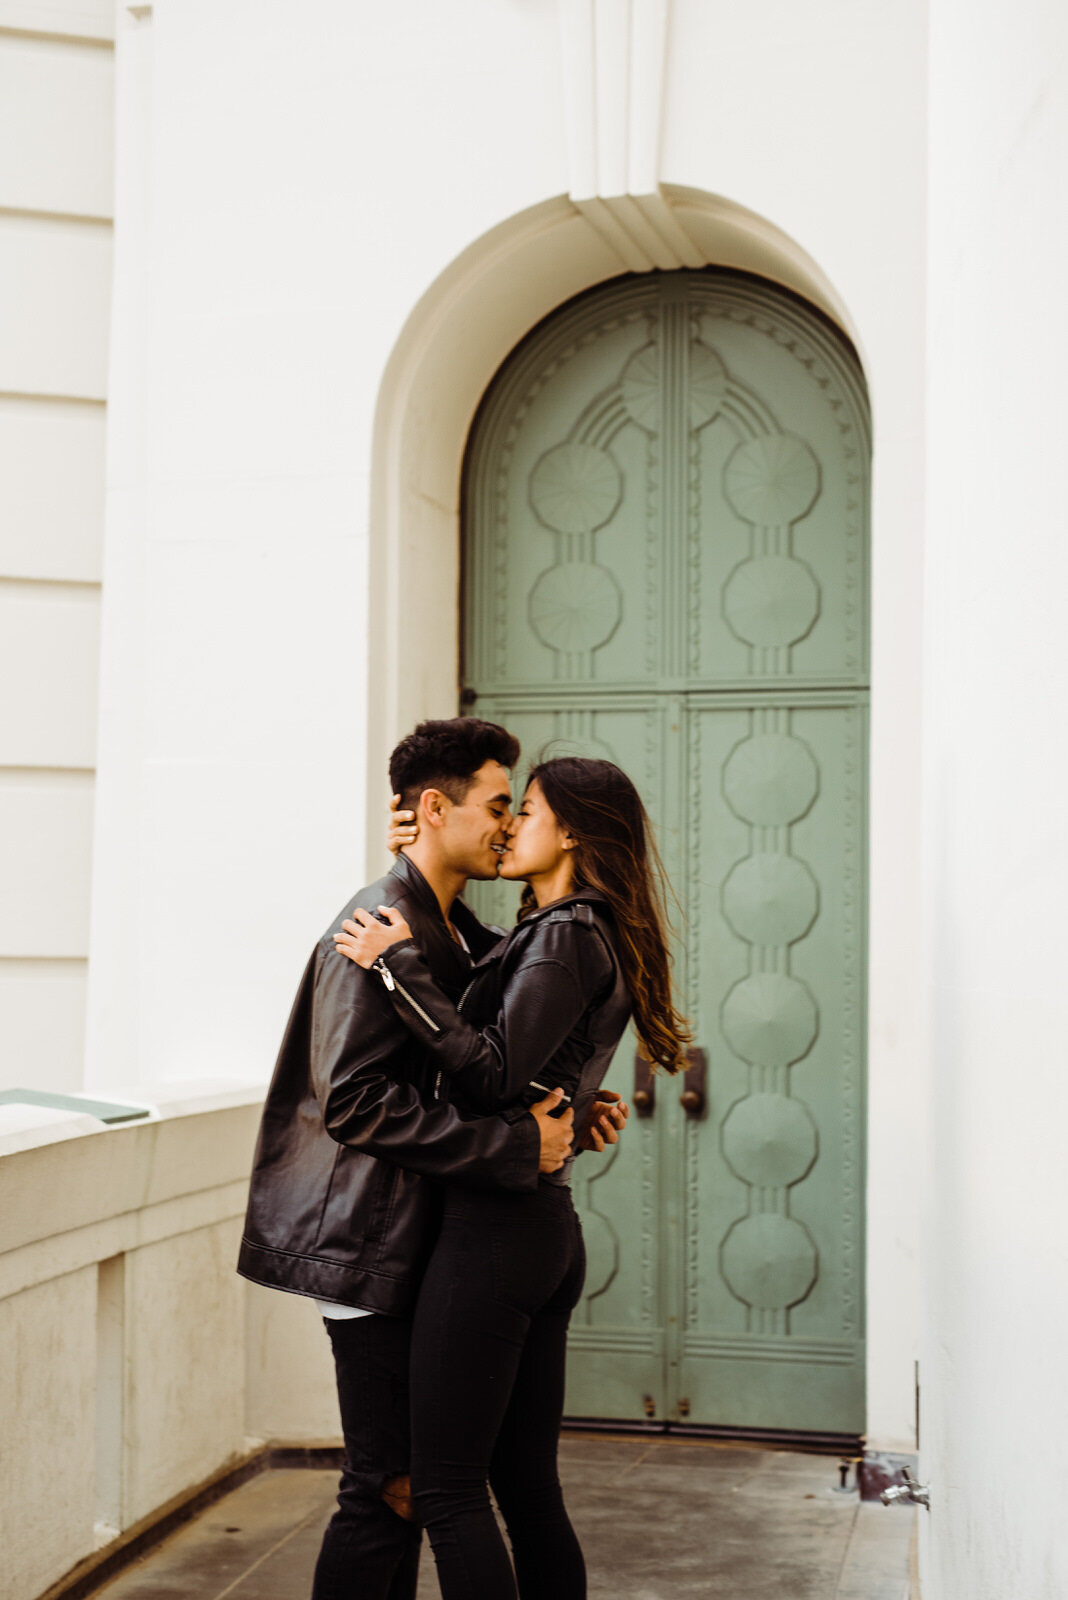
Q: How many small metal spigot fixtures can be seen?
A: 1